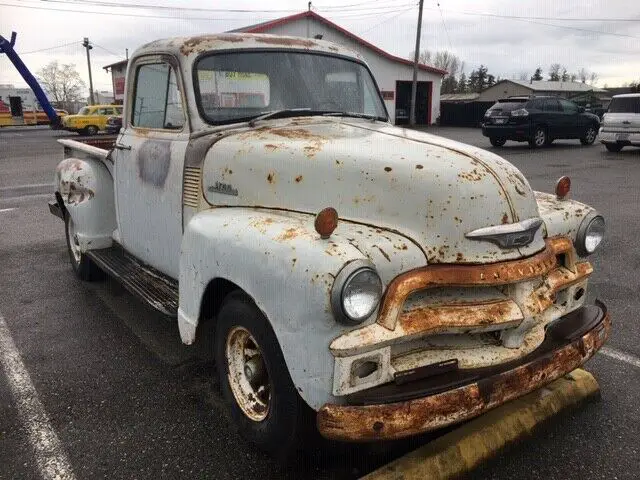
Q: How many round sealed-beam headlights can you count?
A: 2